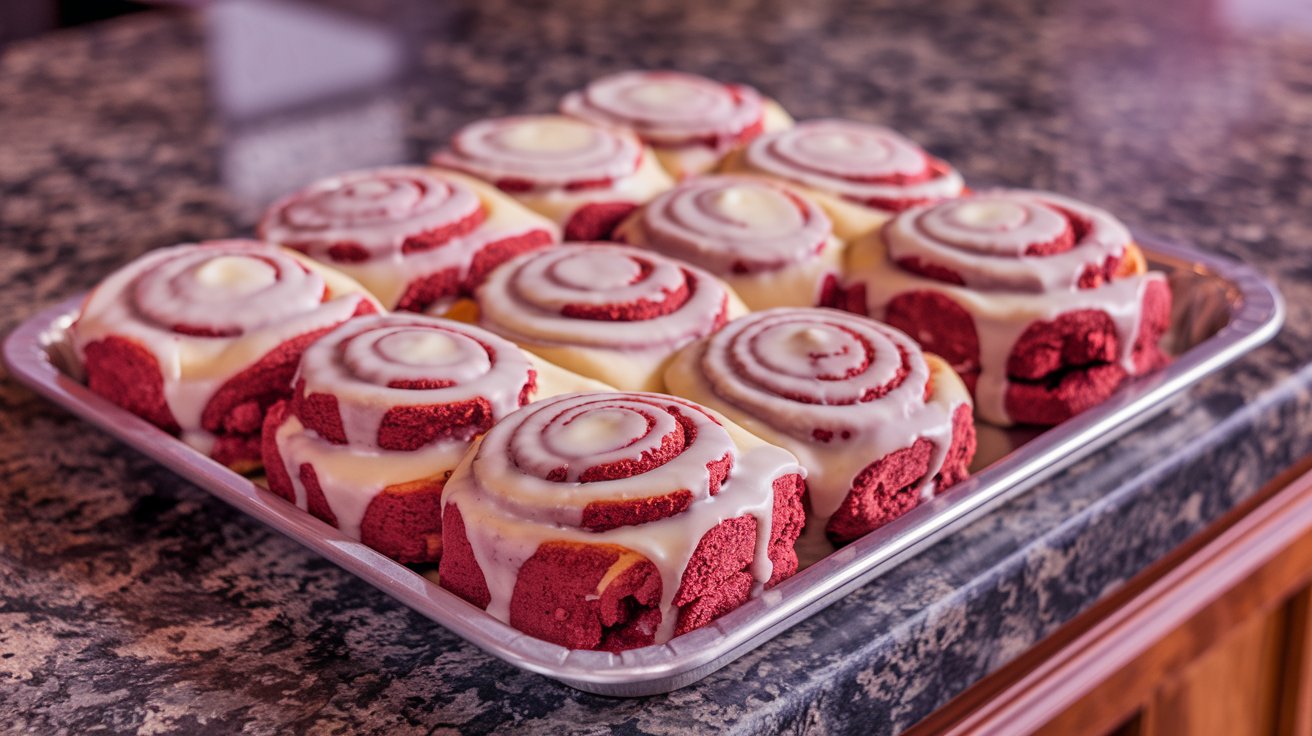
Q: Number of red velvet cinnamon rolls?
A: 11